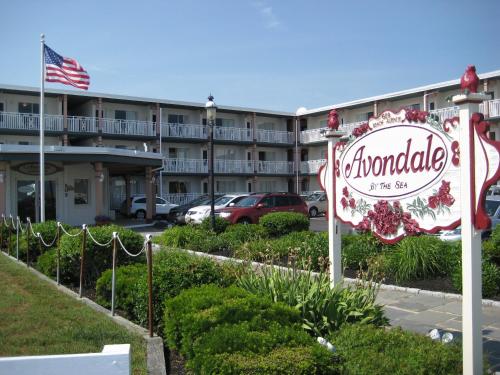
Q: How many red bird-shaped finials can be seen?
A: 2